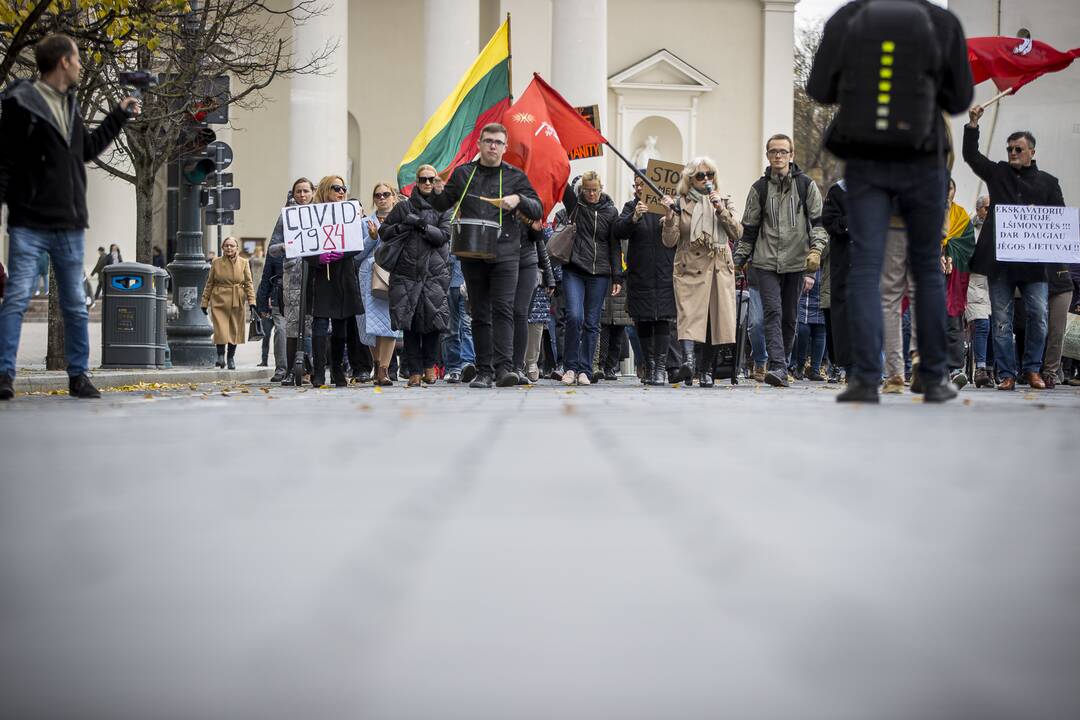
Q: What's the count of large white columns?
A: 3